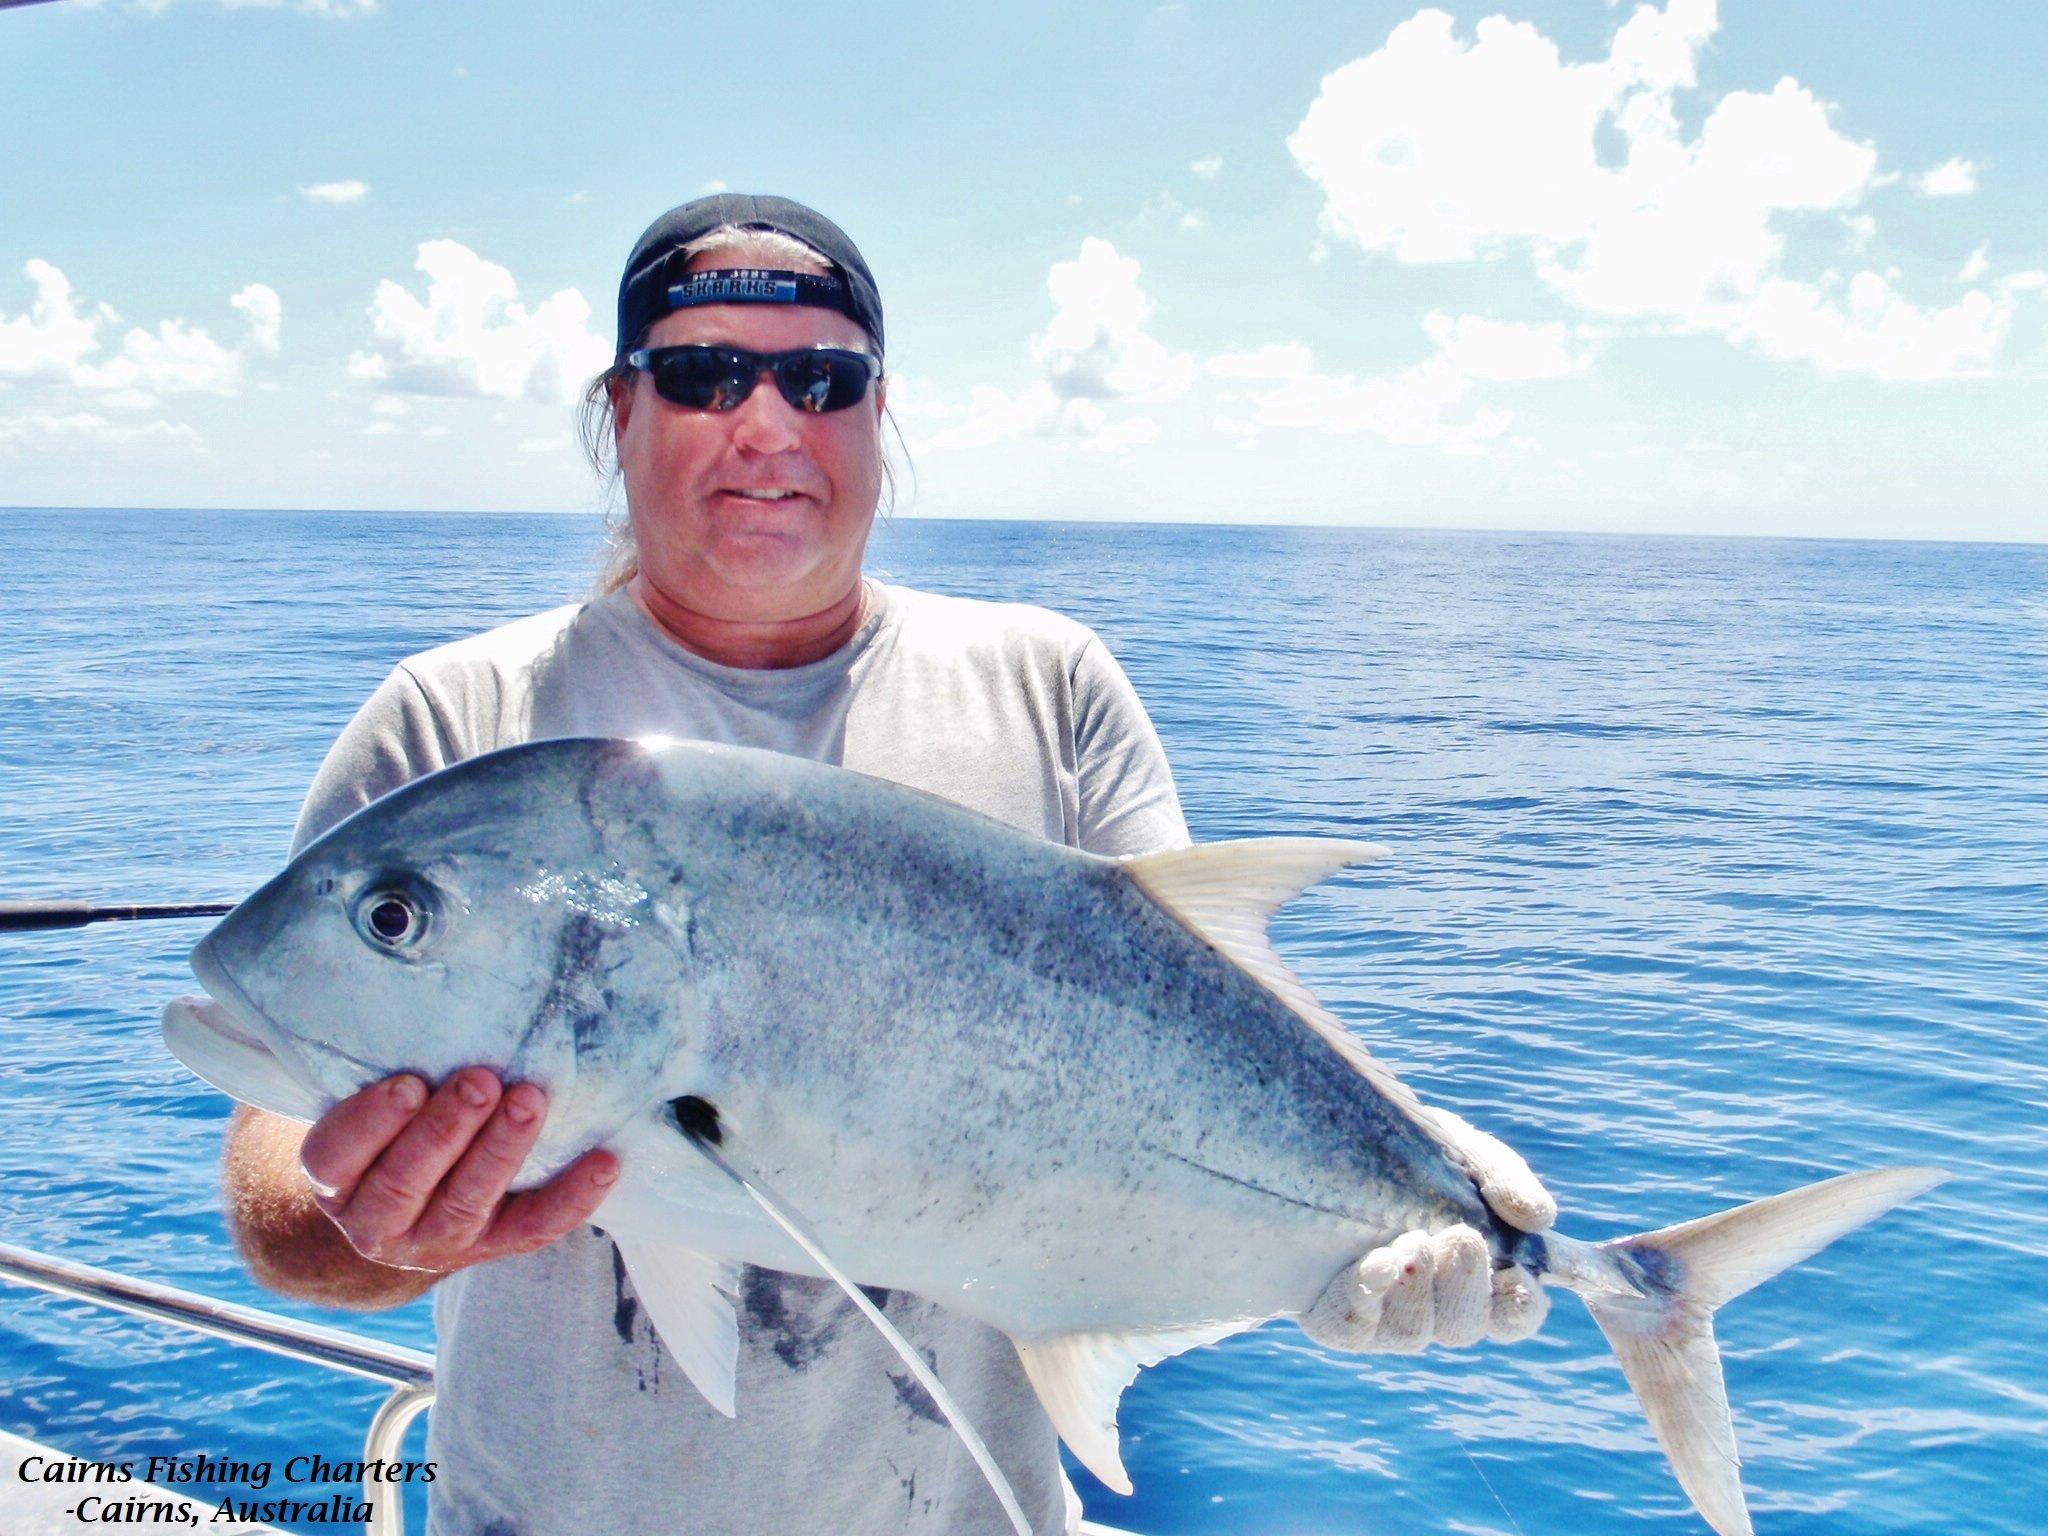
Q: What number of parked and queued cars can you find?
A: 0